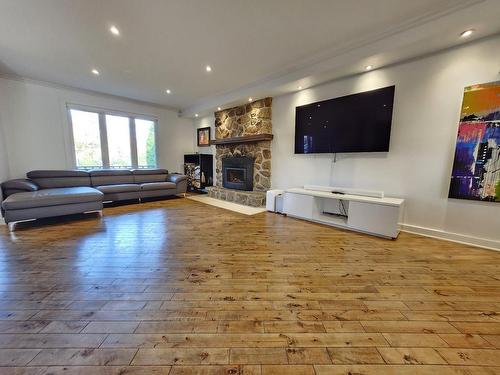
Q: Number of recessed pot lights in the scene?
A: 10